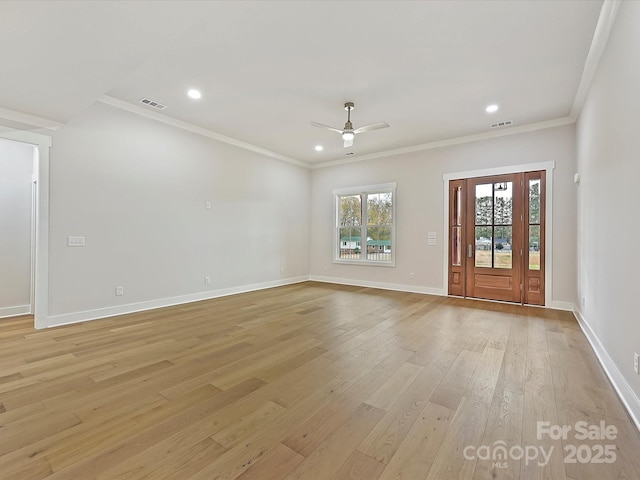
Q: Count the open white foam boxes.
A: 0